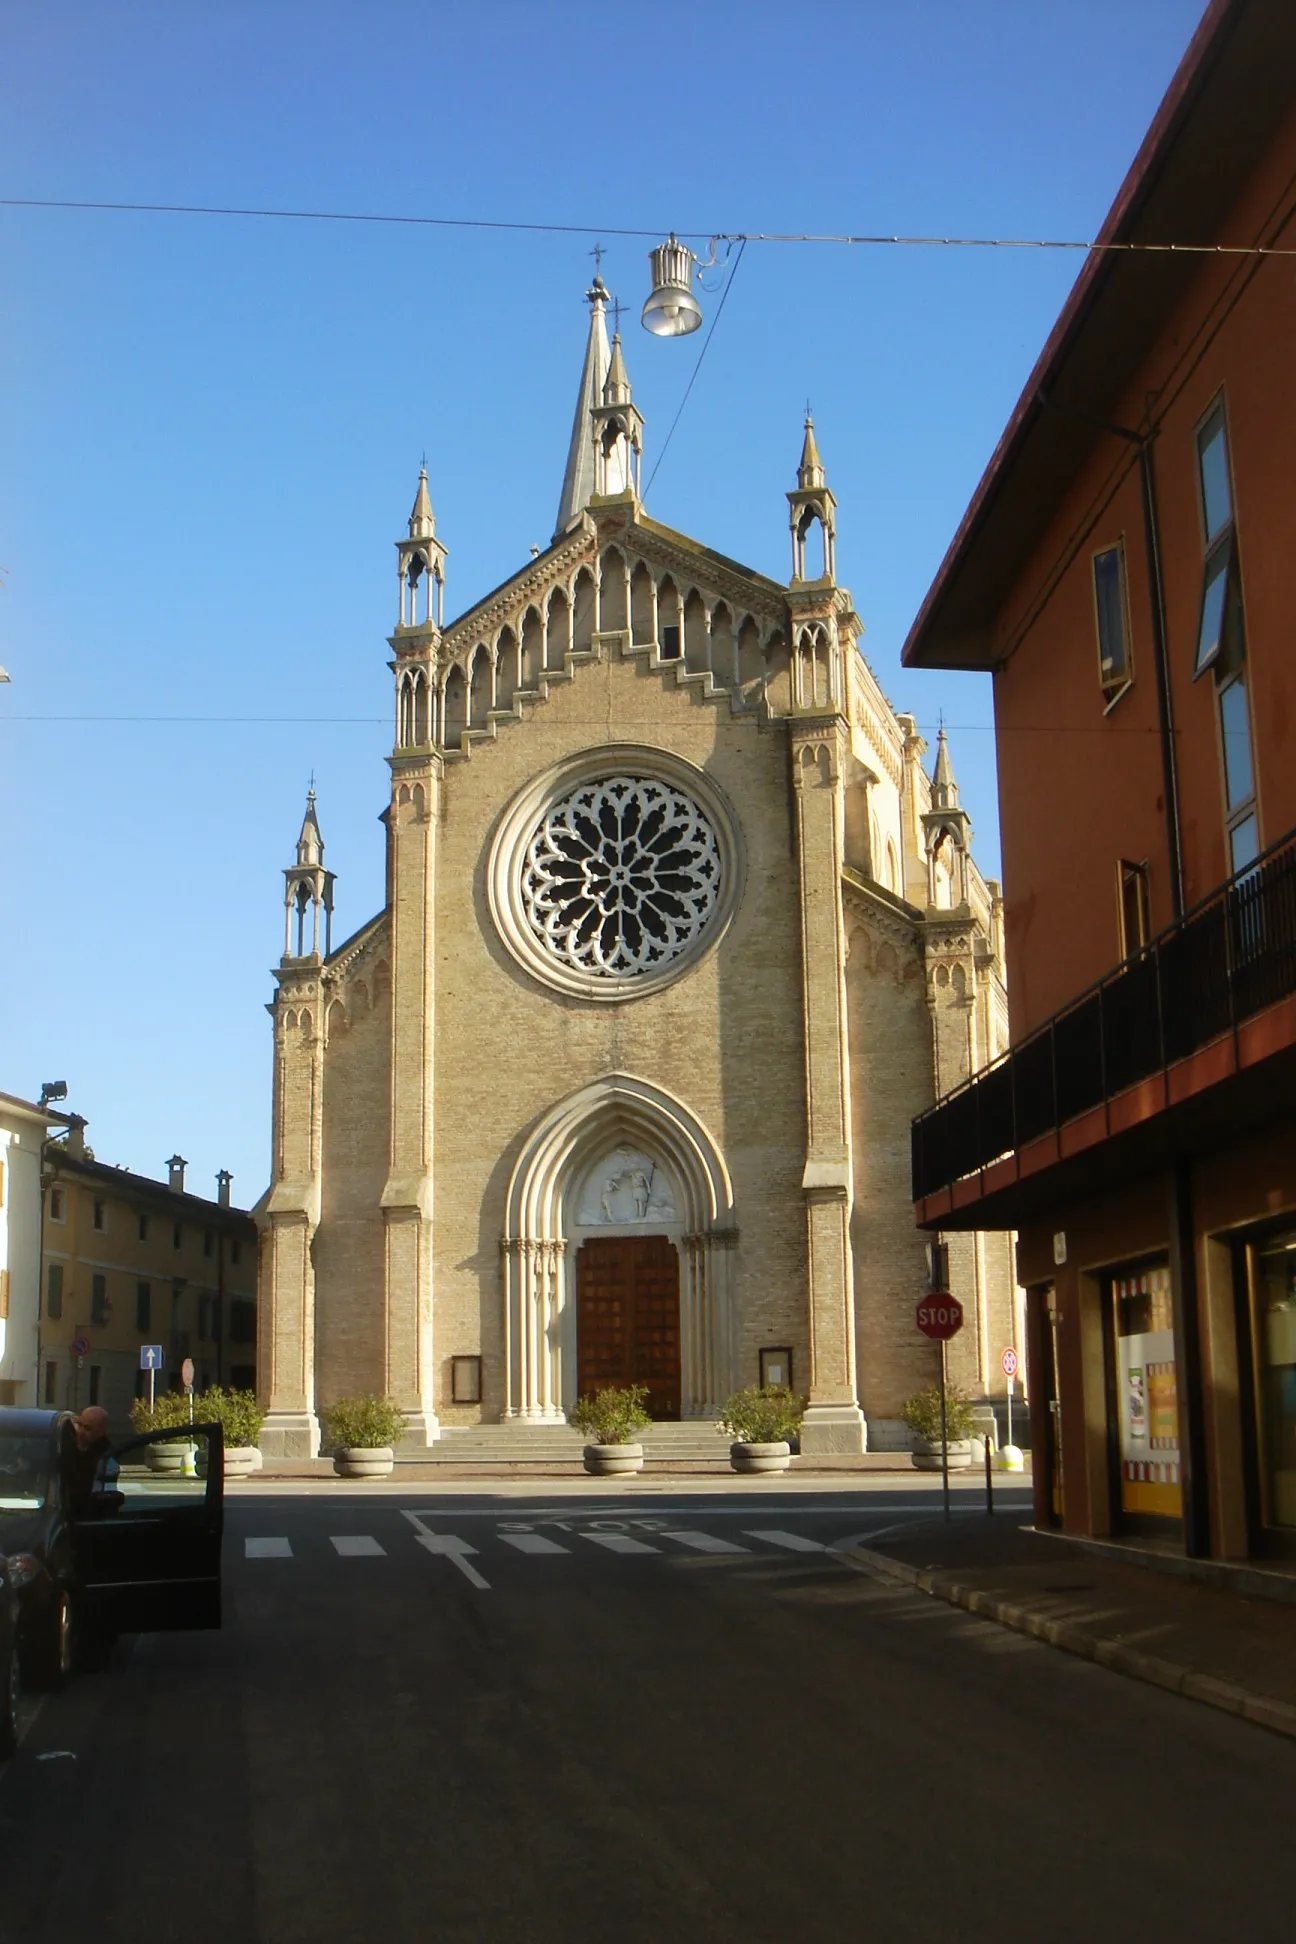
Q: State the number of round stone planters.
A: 6